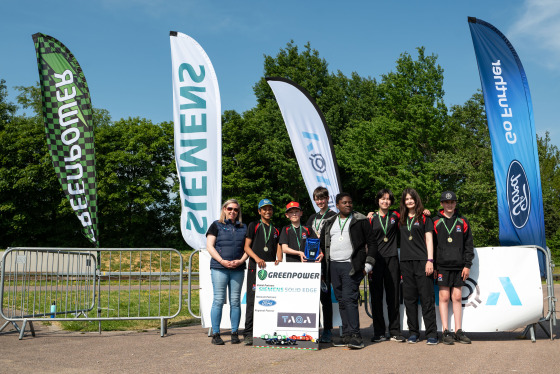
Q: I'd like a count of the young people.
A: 7